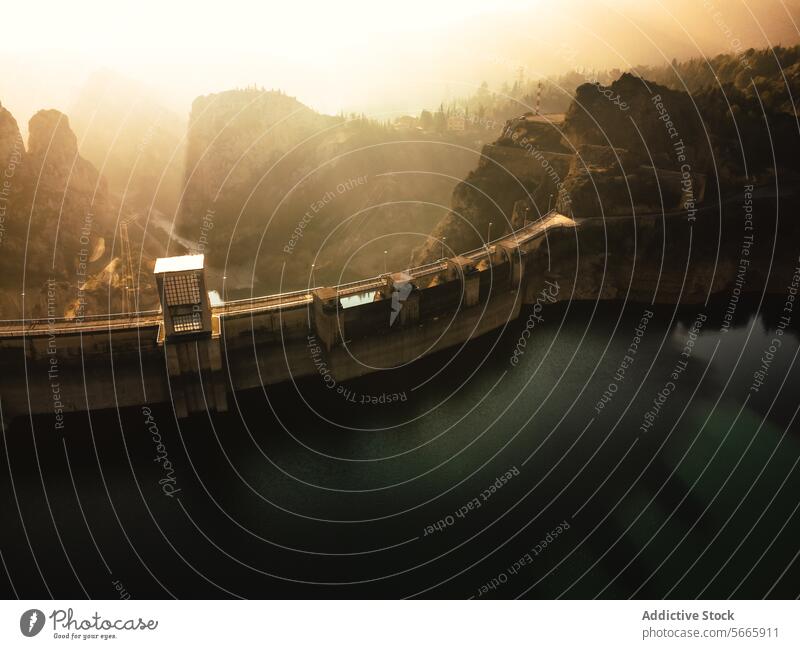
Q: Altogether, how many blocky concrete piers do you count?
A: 4